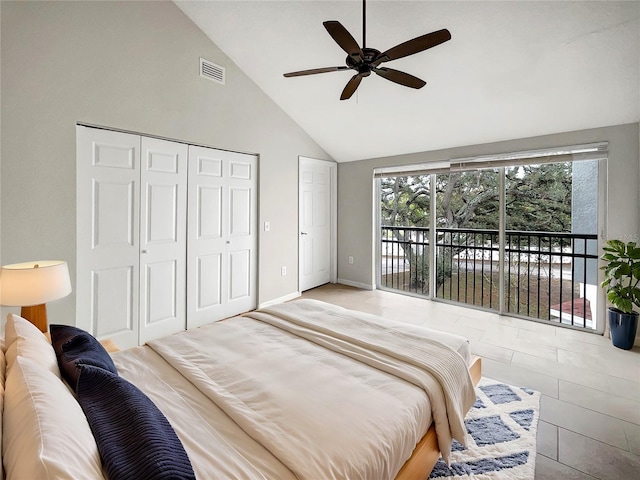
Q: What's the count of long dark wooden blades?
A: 5